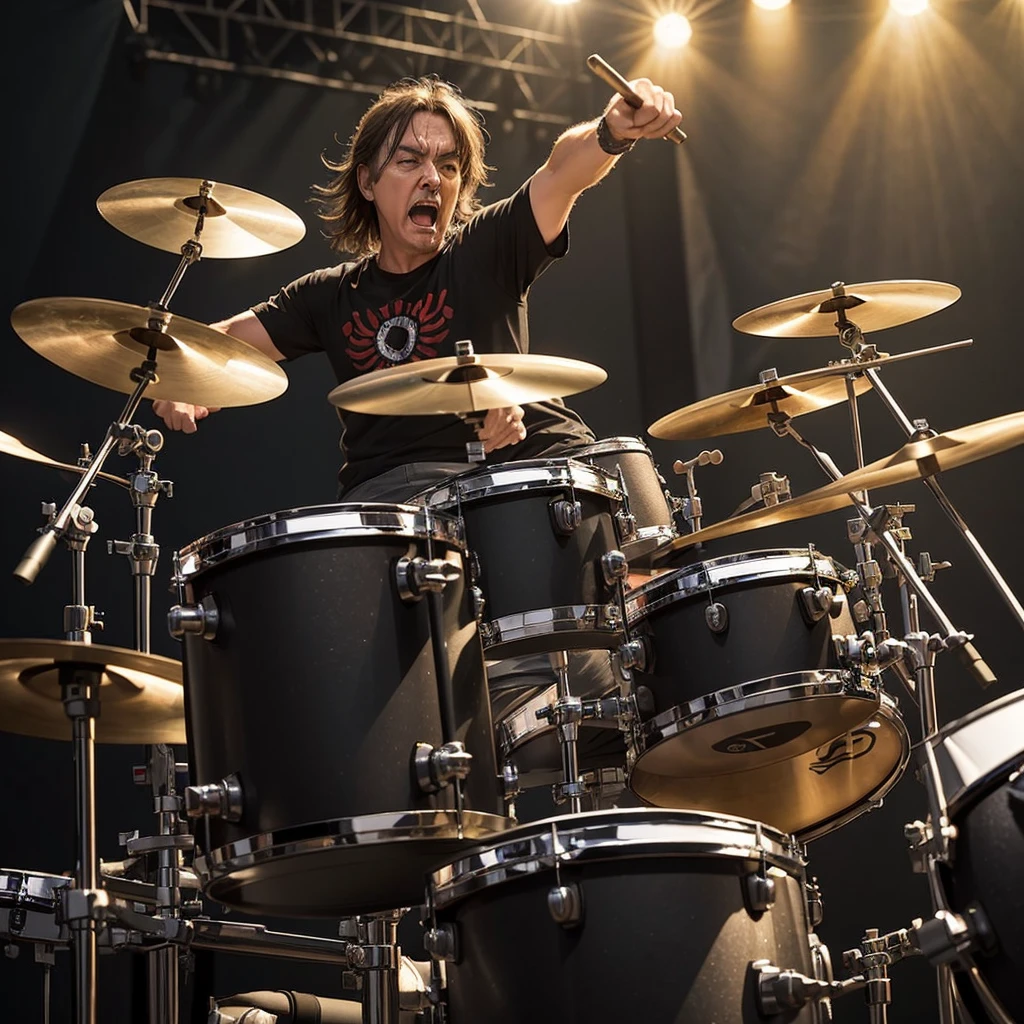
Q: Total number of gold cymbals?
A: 8